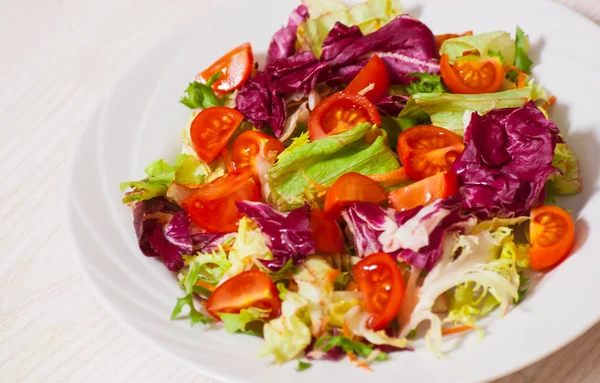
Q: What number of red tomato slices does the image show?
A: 14